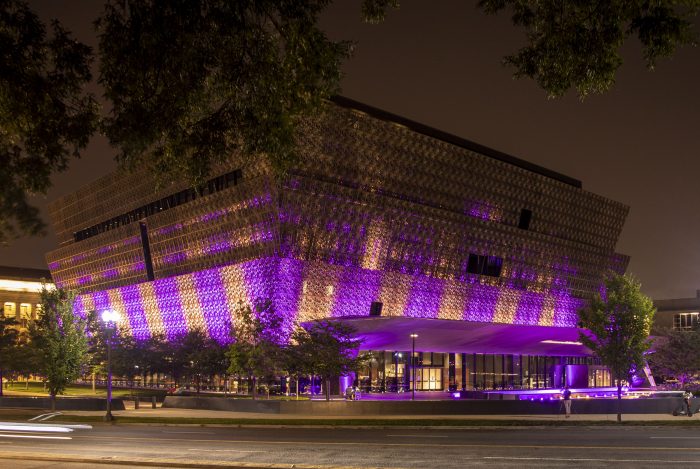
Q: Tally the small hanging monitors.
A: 0